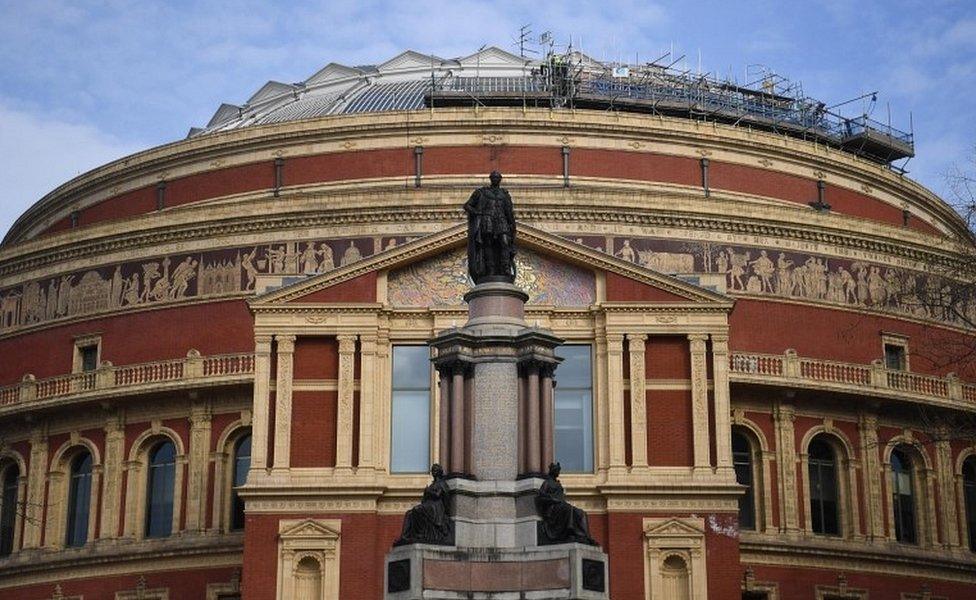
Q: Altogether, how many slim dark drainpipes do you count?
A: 8